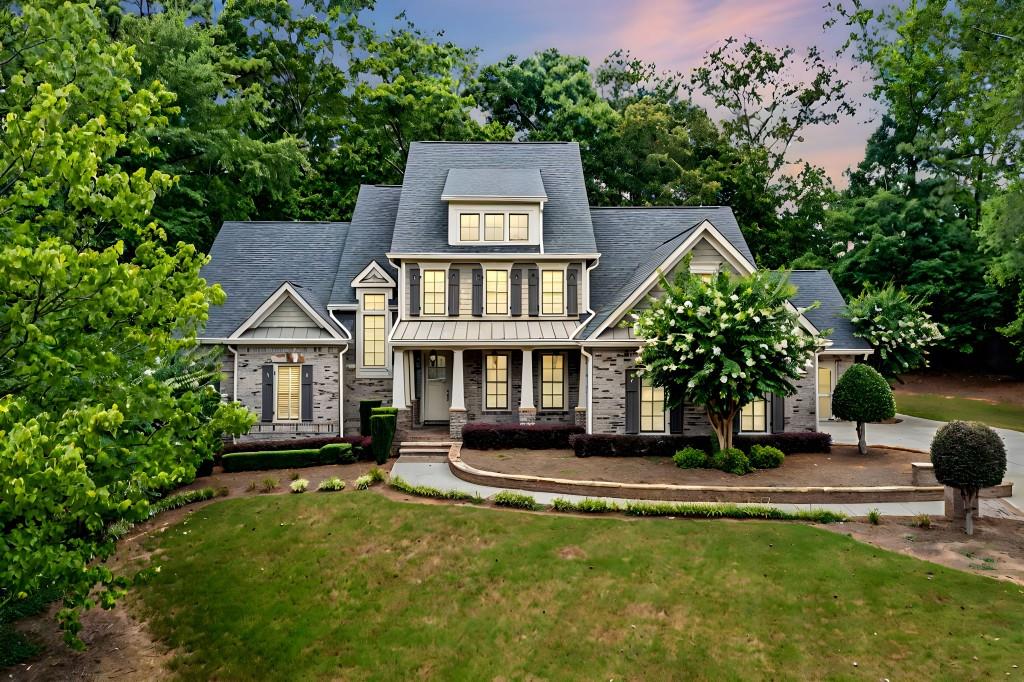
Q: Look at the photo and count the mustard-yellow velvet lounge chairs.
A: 0